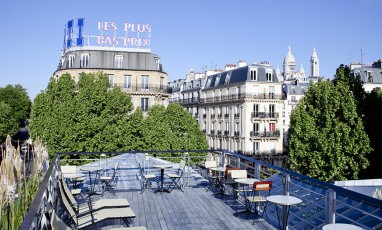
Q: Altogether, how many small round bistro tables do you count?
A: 7